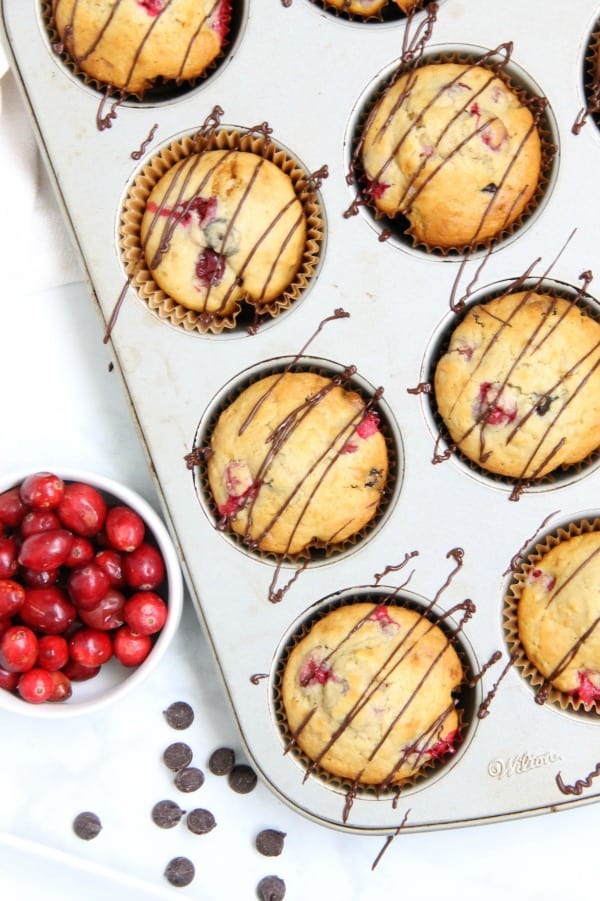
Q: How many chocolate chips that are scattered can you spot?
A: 11